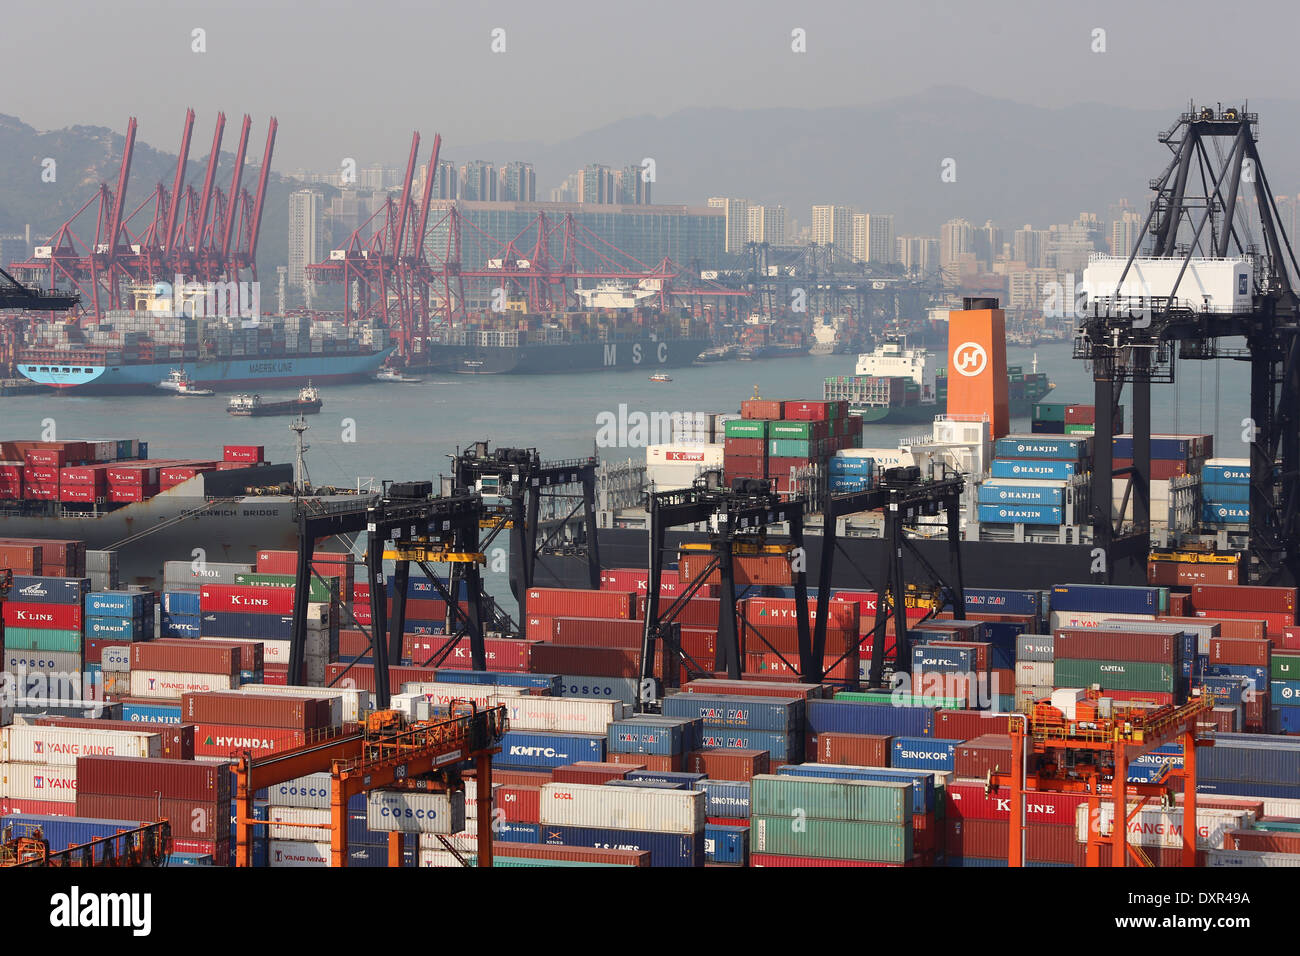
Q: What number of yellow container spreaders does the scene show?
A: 5